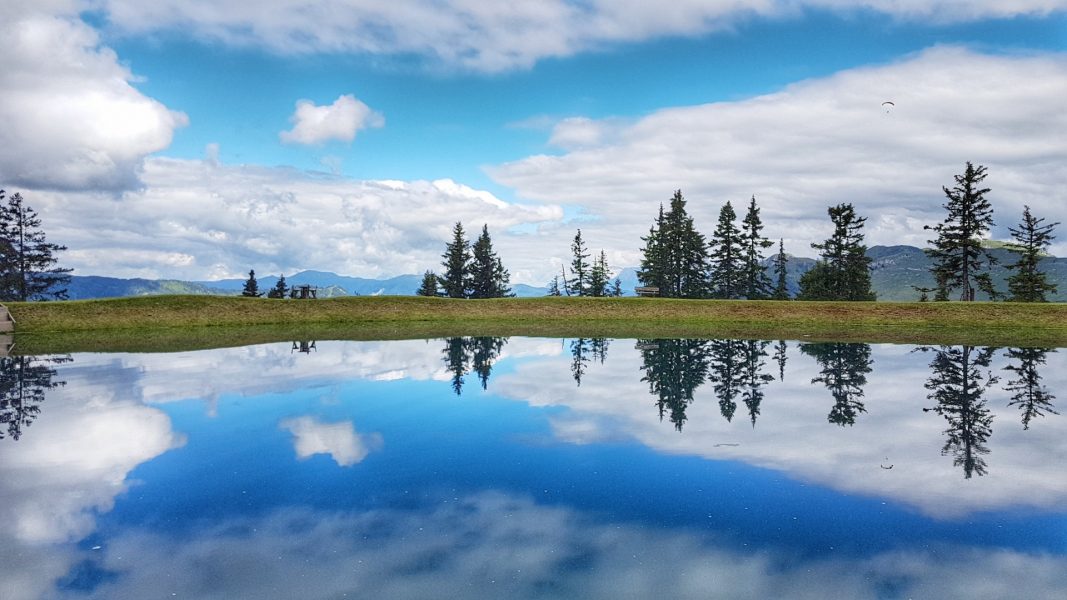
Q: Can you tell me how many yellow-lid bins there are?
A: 0